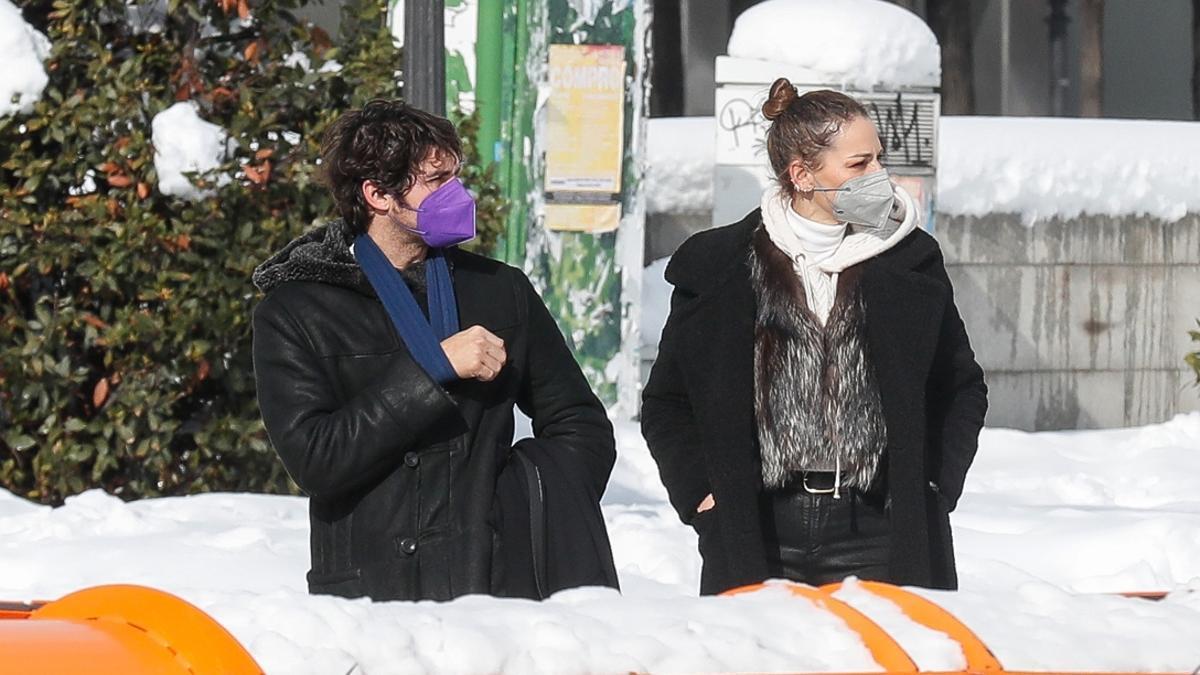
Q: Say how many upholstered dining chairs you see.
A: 0